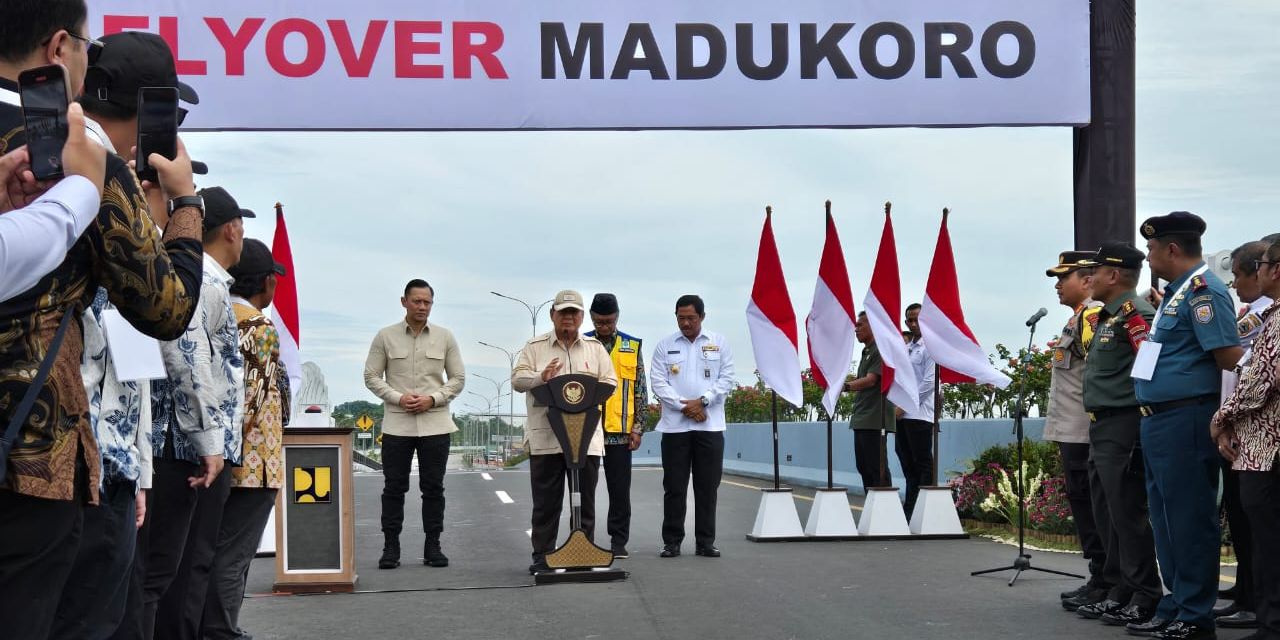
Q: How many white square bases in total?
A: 4